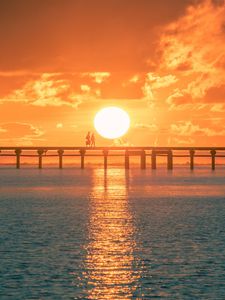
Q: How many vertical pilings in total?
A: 11